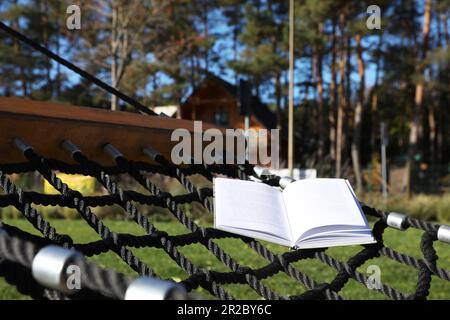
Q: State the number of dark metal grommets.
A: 4